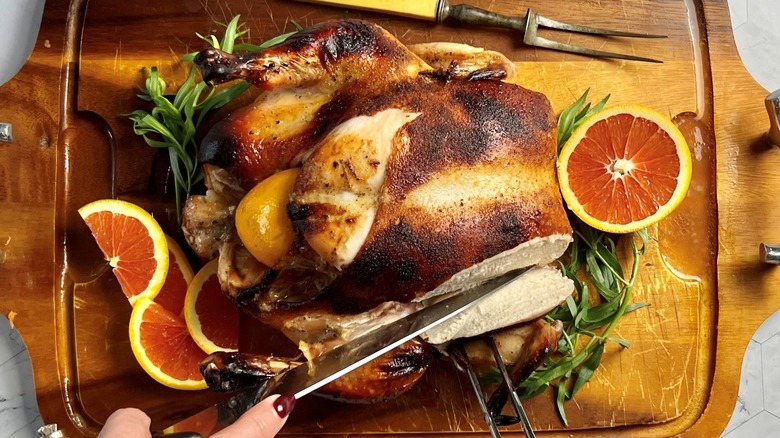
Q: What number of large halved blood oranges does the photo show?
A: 1